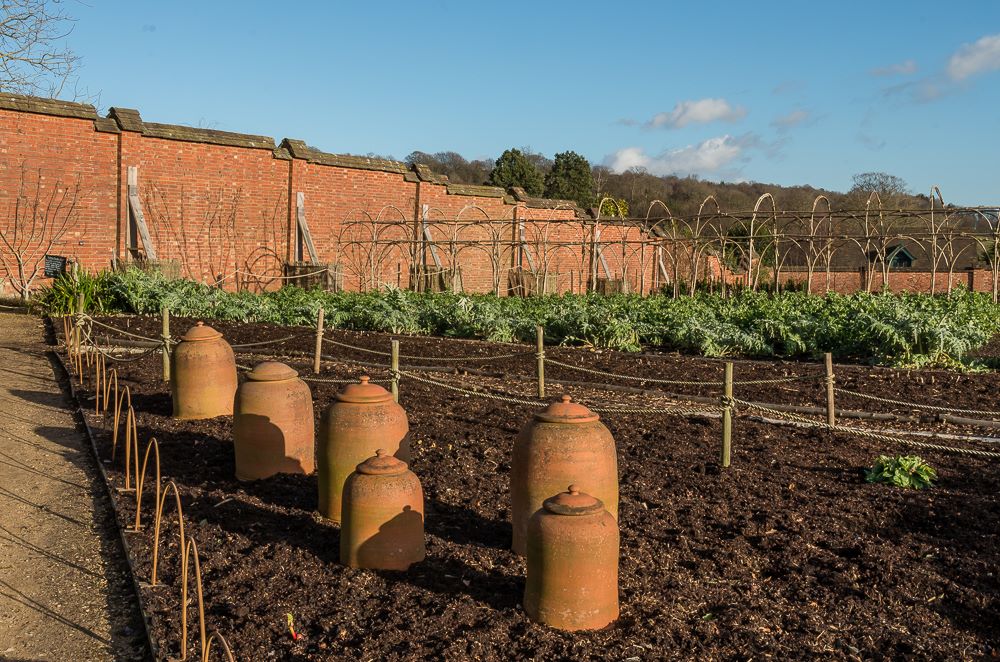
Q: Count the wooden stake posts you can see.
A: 7